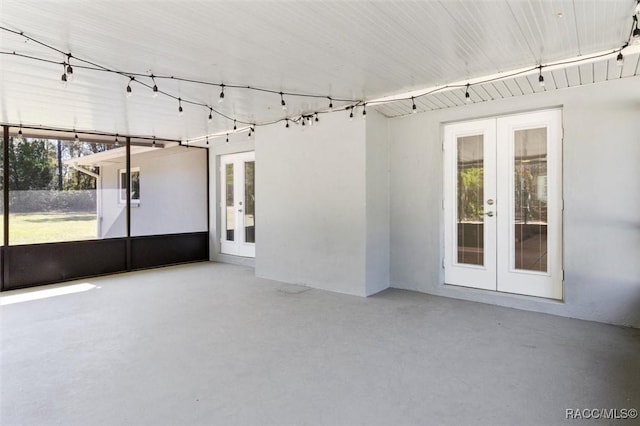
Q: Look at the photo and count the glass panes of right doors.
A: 2